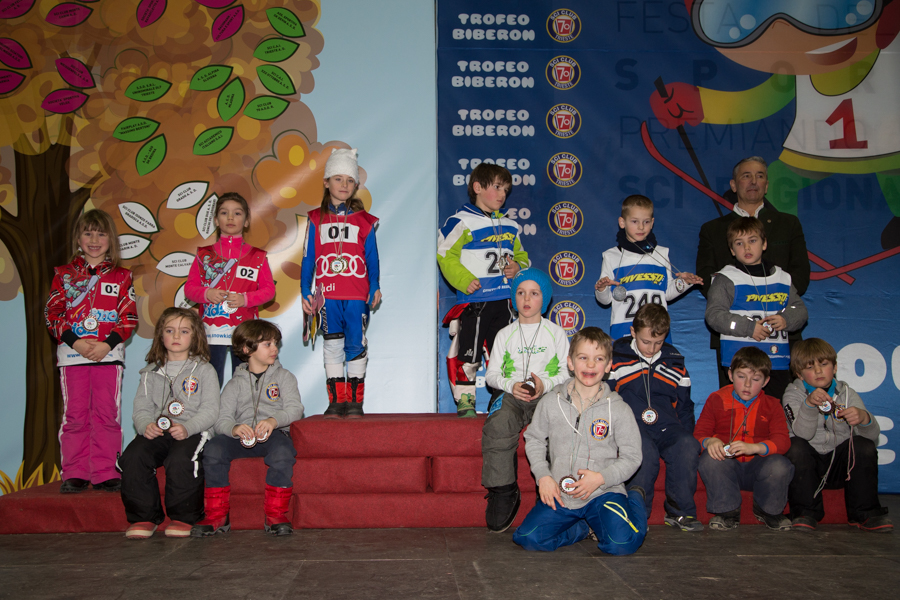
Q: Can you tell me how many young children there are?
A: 13